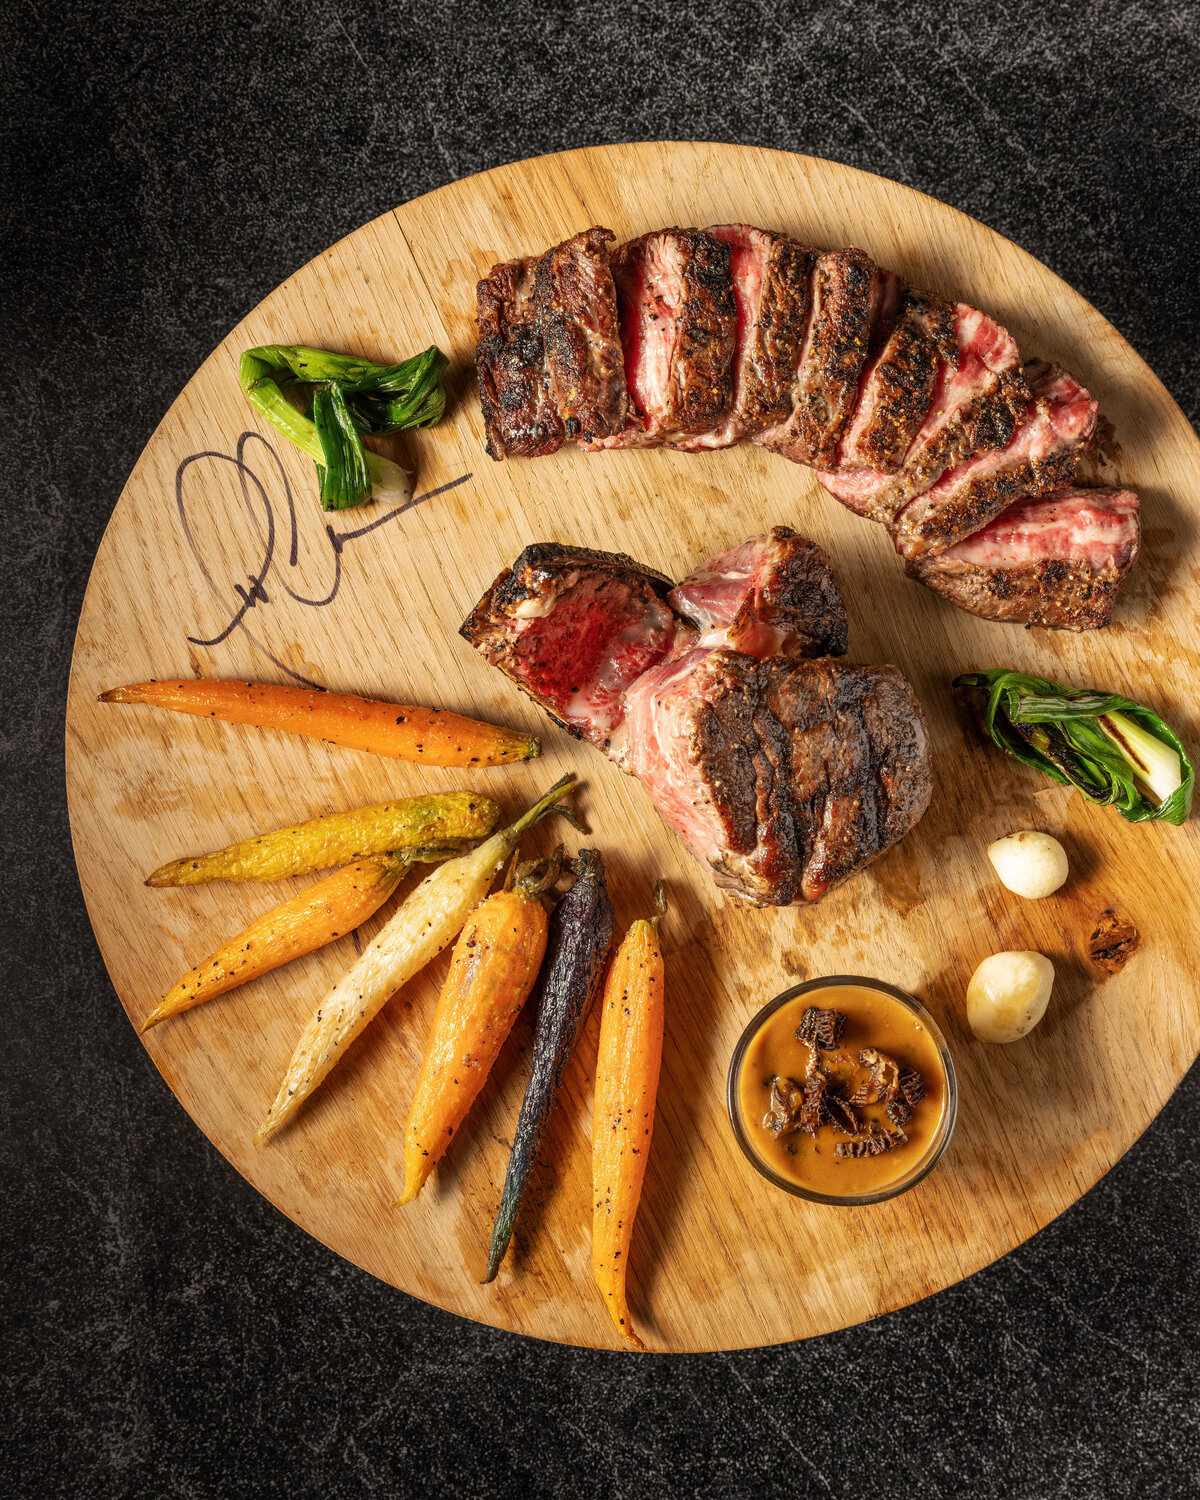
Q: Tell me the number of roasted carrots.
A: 7